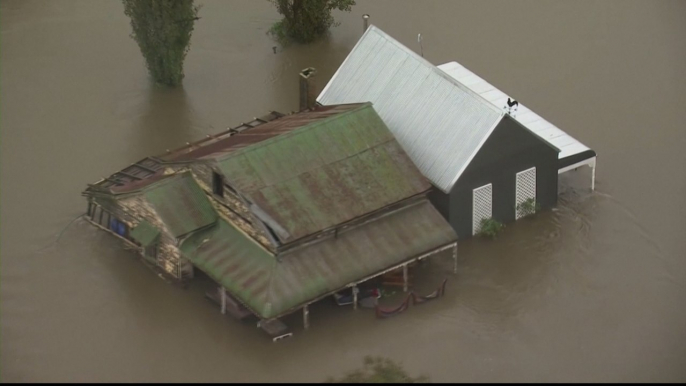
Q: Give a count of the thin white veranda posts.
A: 6